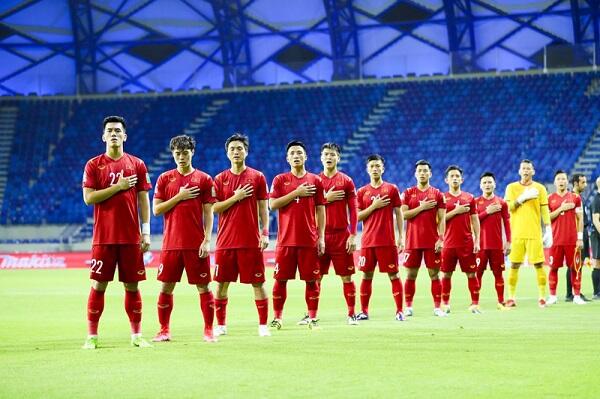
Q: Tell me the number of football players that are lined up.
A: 11